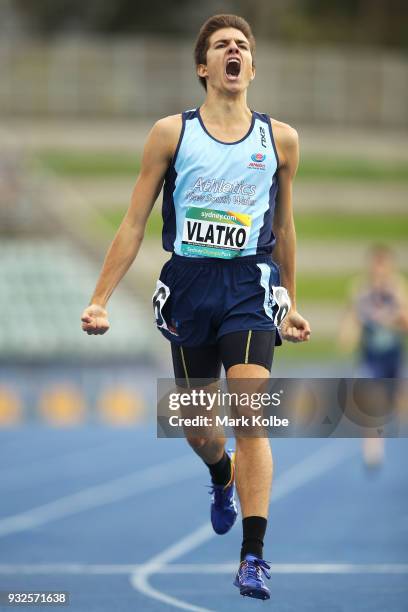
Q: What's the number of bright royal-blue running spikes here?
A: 2